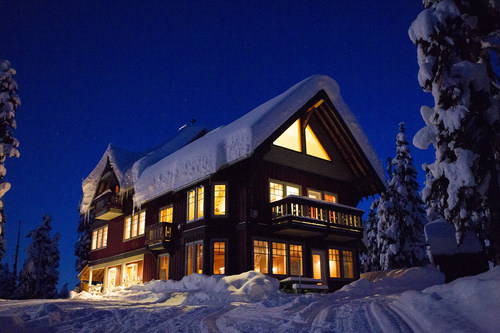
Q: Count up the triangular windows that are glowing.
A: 2